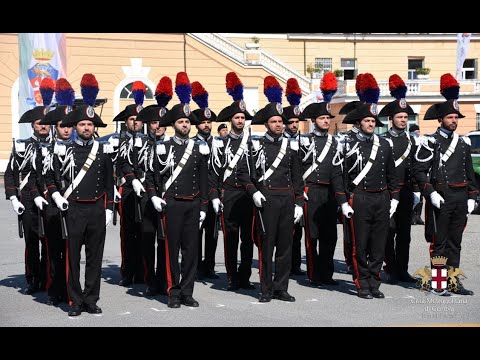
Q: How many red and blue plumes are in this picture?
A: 15